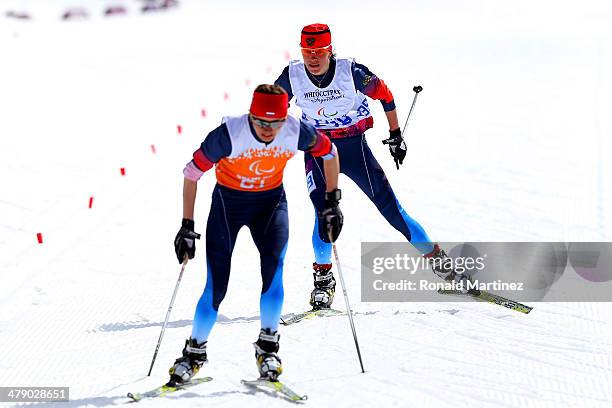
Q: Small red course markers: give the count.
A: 10